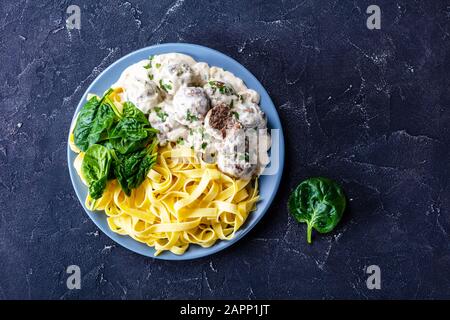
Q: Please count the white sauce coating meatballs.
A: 7